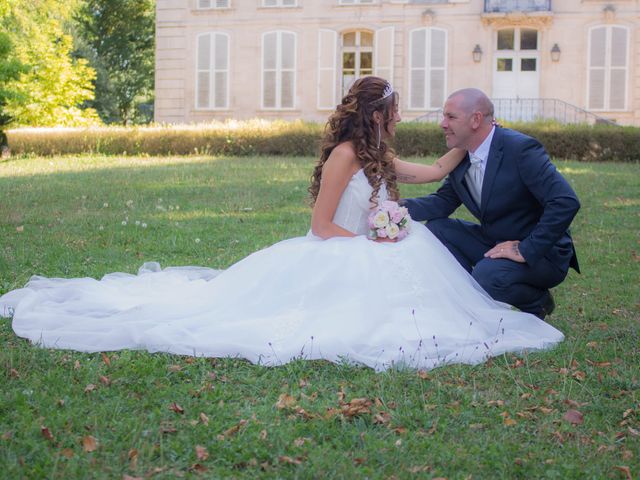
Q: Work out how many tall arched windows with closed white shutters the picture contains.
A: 4